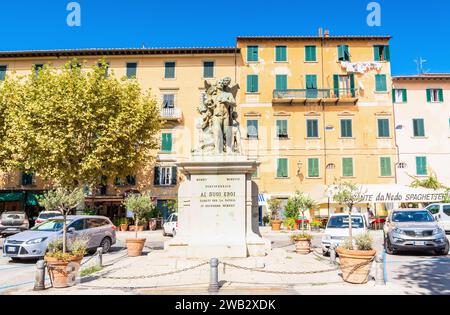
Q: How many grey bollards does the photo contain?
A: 5